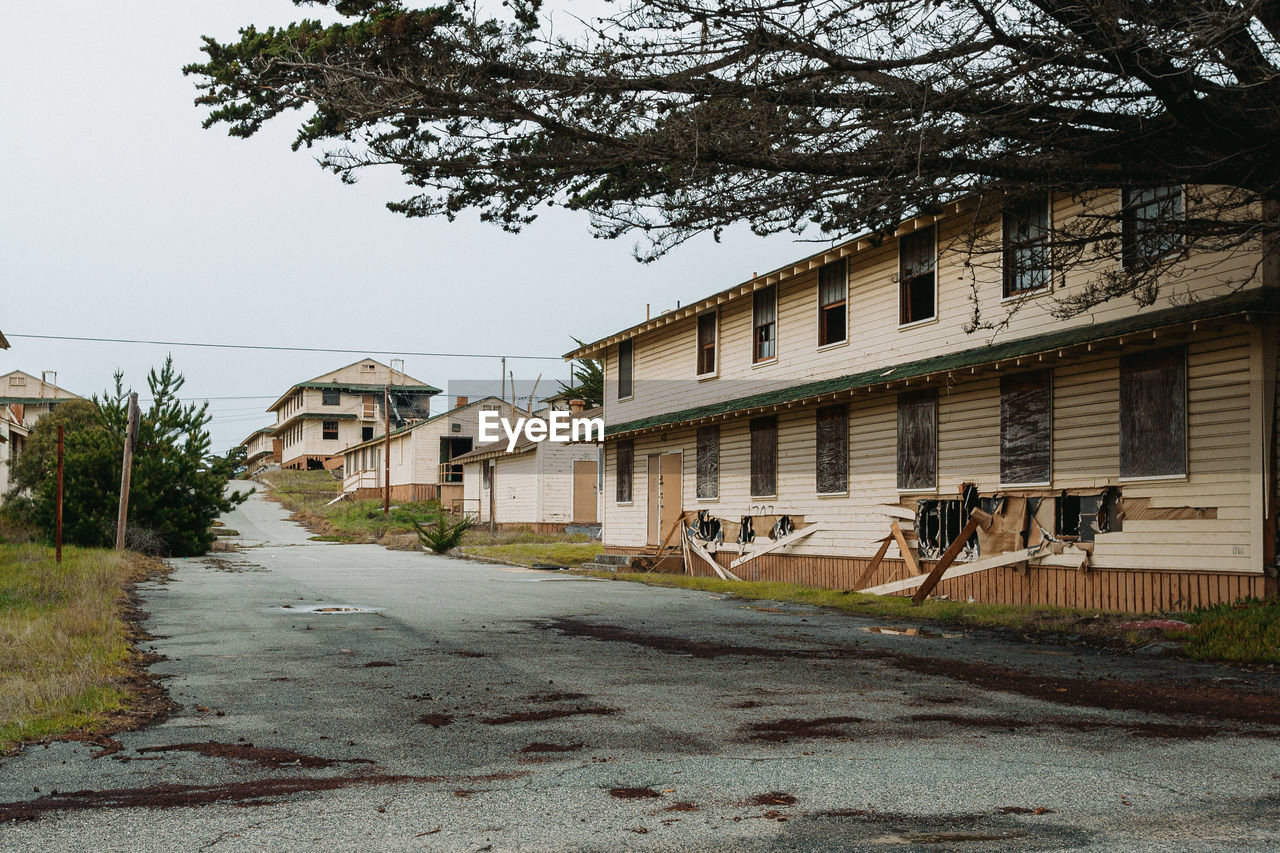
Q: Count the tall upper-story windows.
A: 7